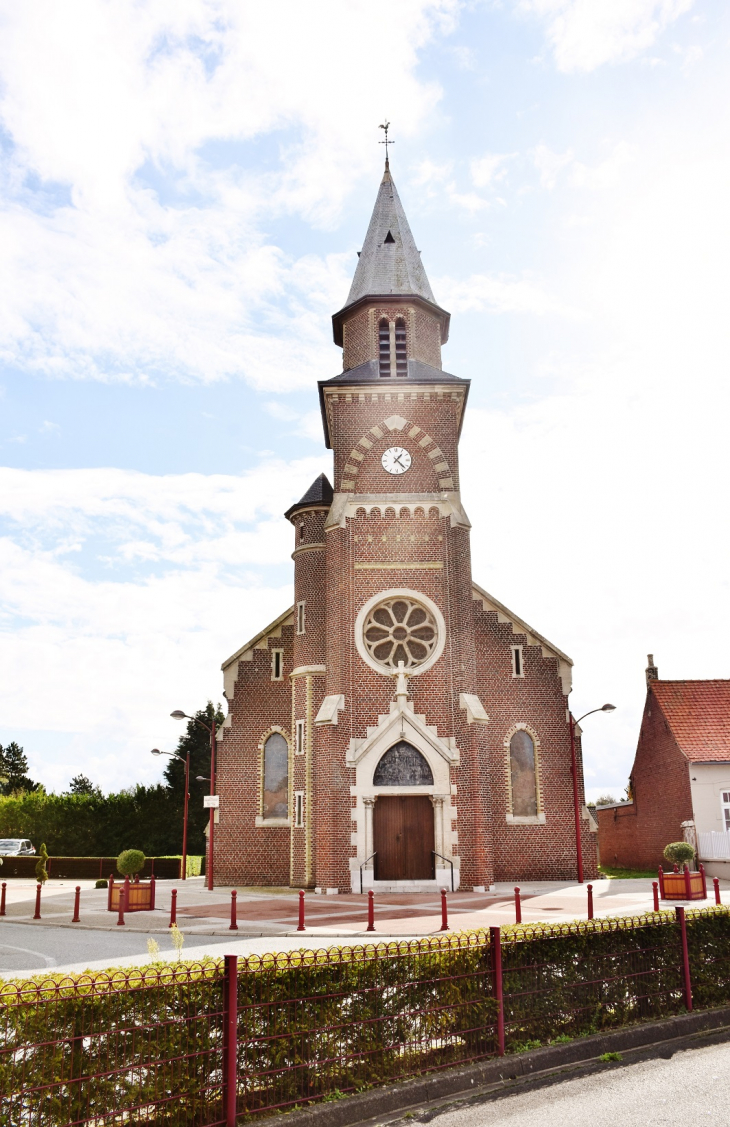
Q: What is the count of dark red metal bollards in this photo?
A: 13